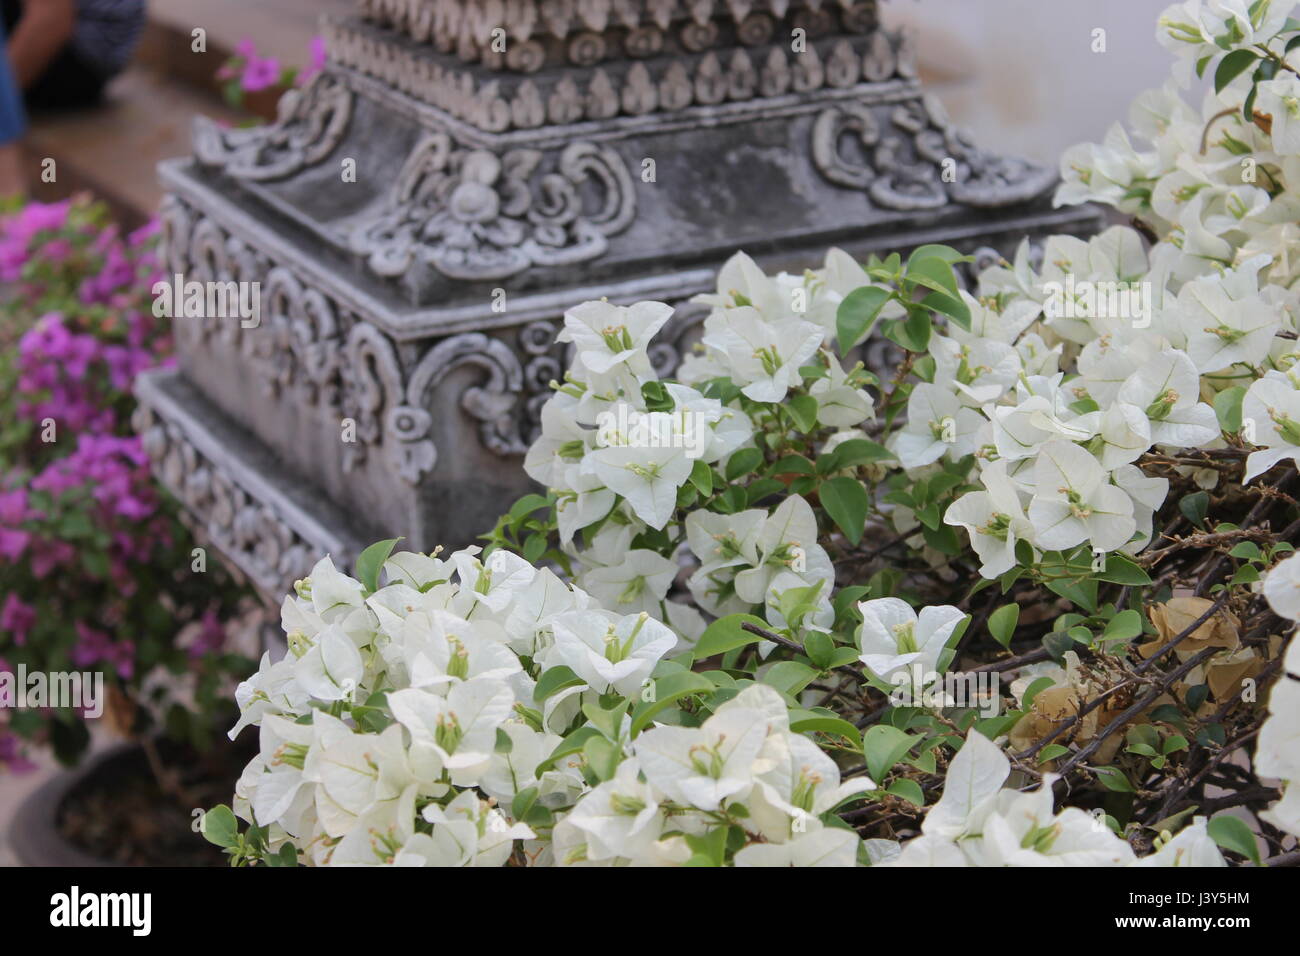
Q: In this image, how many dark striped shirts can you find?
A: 1